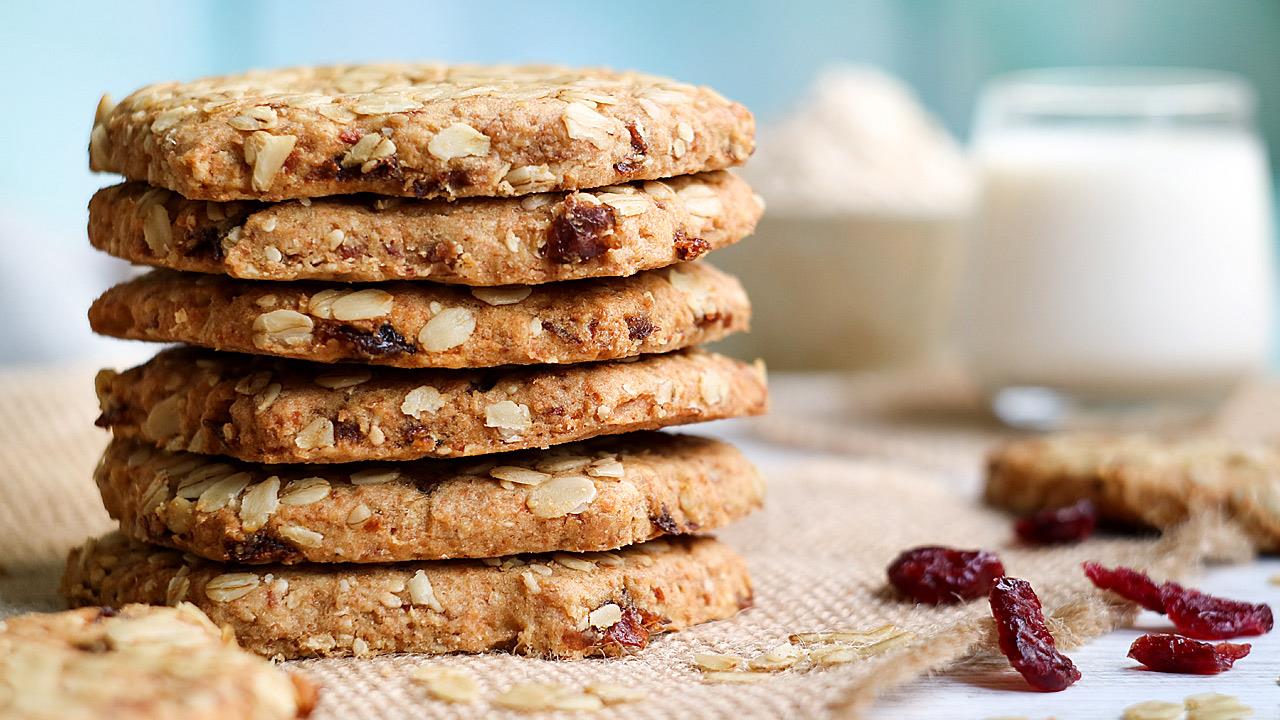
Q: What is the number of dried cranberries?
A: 6